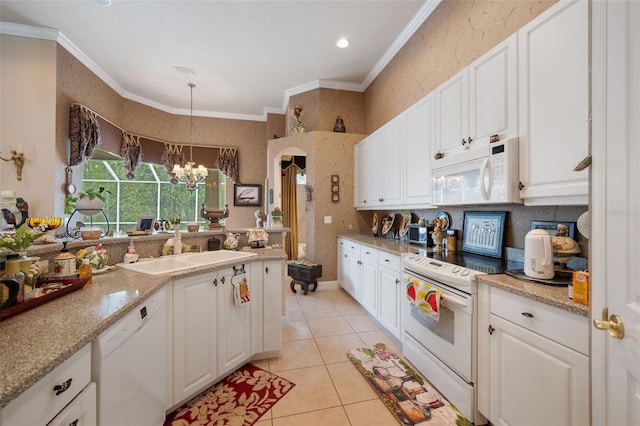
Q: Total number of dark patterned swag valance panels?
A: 4